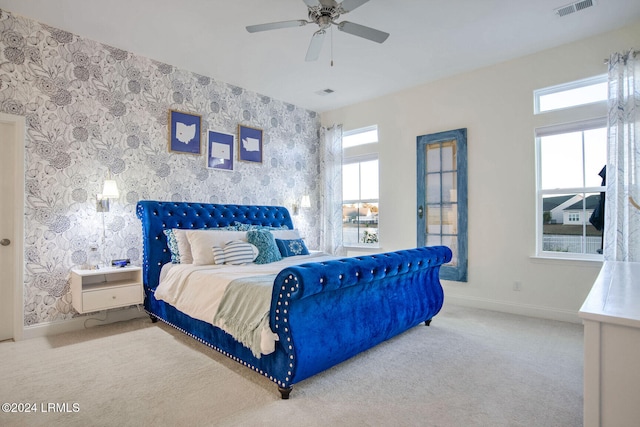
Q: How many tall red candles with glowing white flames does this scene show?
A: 0